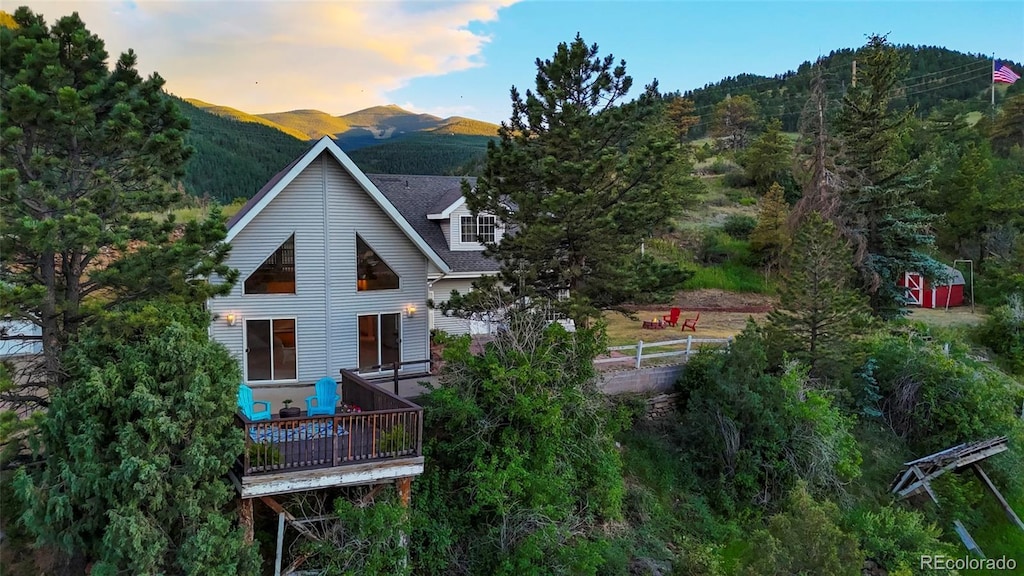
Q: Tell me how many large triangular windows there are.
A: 2